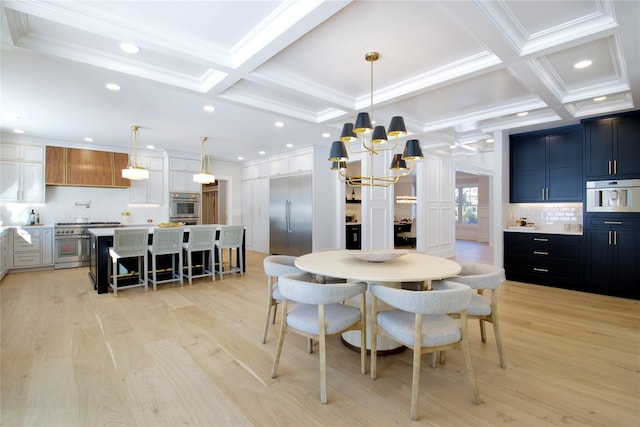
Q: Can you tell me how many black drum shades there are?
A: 8